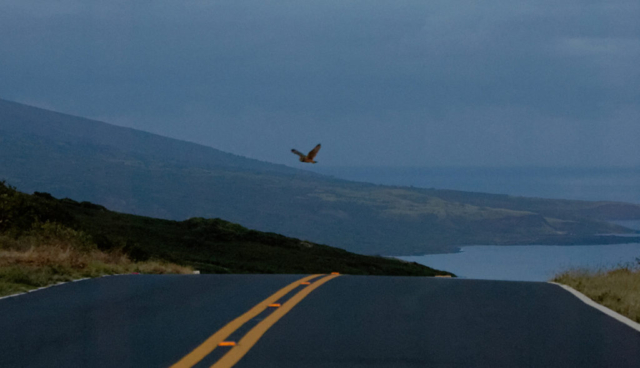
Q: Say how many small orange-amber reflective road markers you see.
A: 4